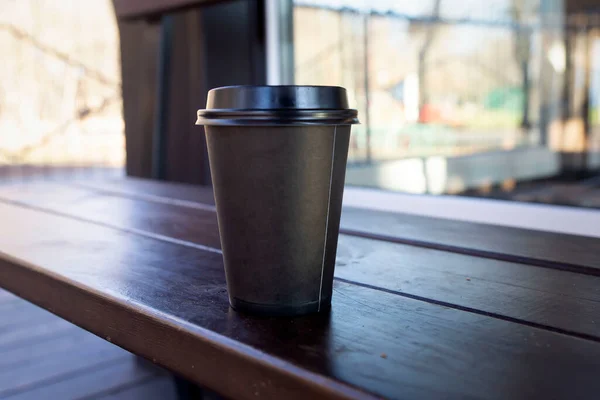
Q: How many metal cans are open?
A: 0